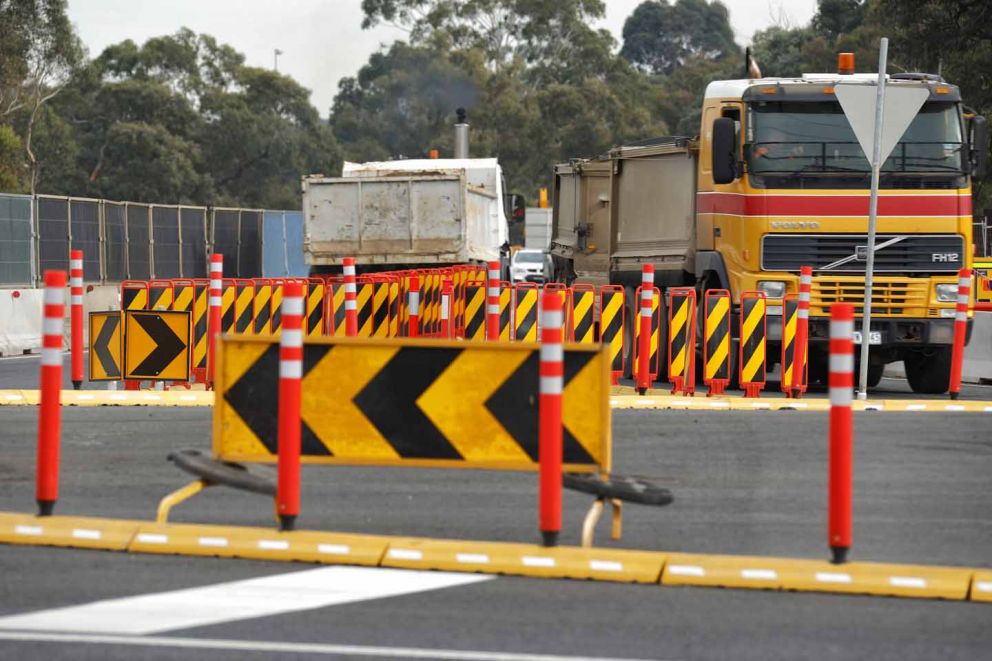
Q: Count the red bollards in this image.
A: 13